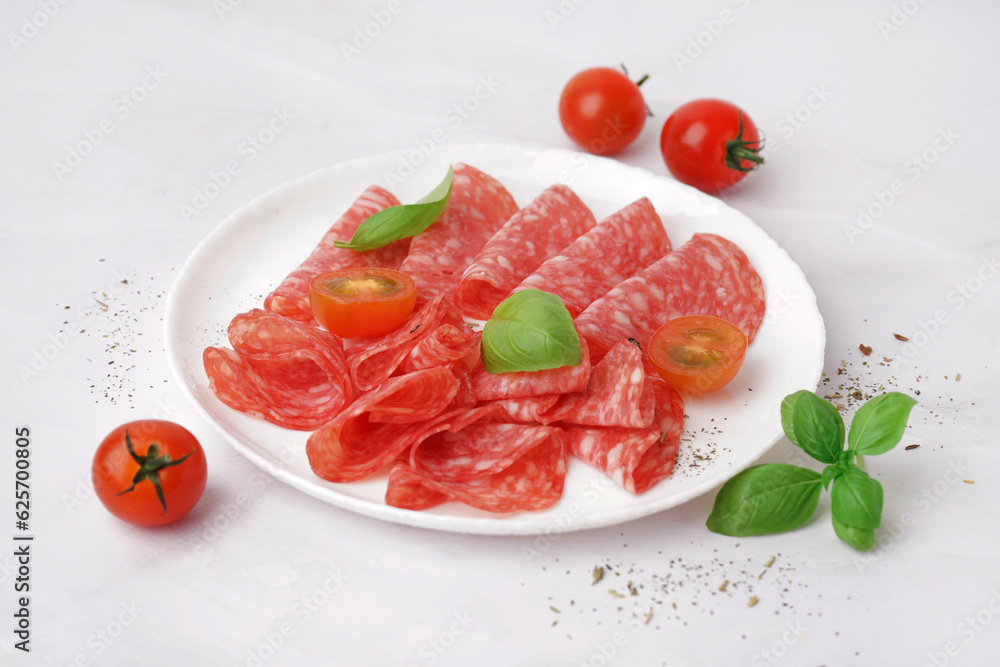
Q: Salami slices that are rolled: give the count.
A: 5